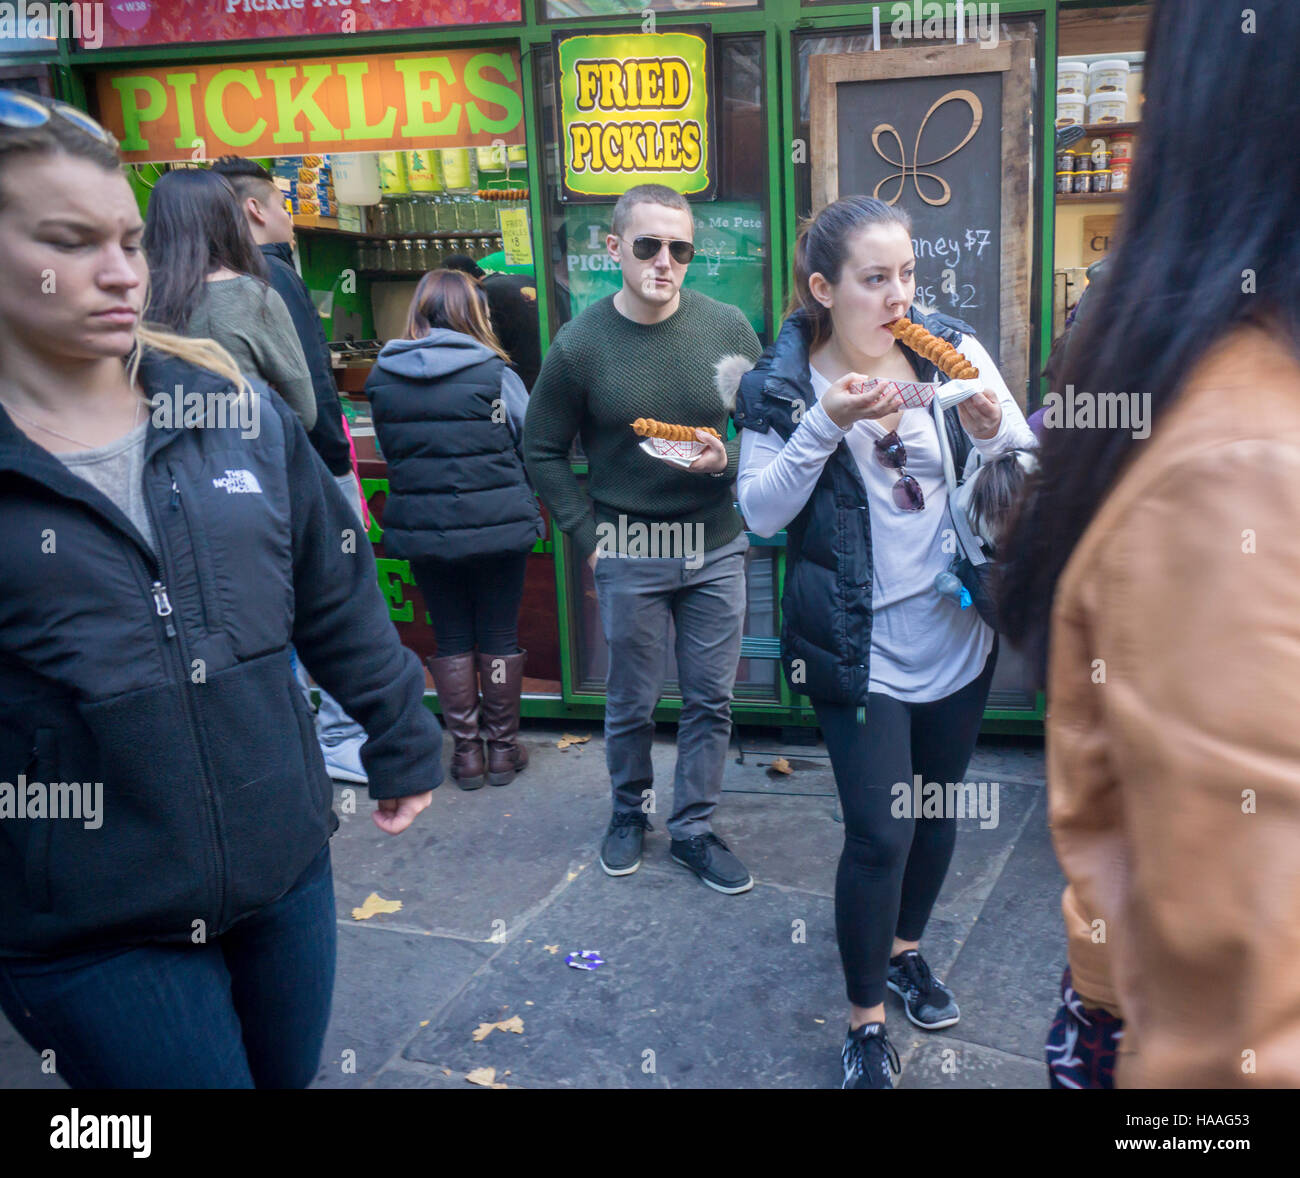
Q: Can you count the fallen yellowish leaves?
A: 5